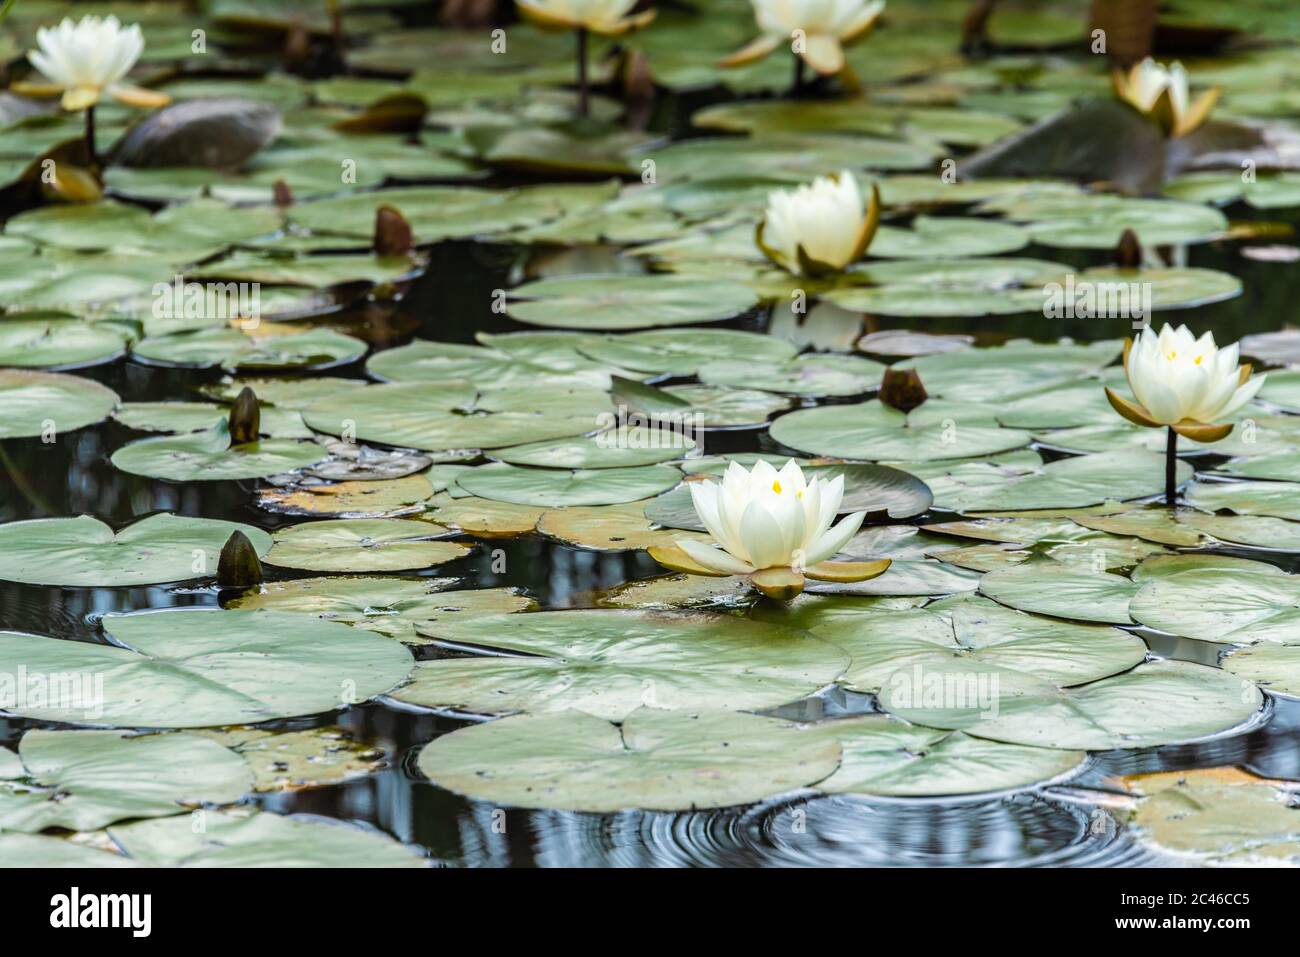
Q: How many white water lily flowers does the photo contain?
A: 7